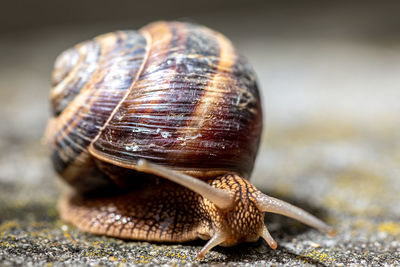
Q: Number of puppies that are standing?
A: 0